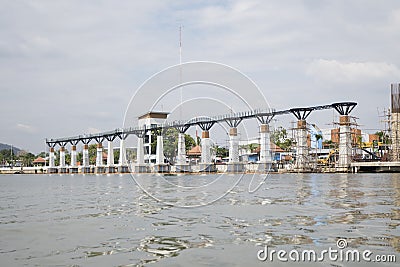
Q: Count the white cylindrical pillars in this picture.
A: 15